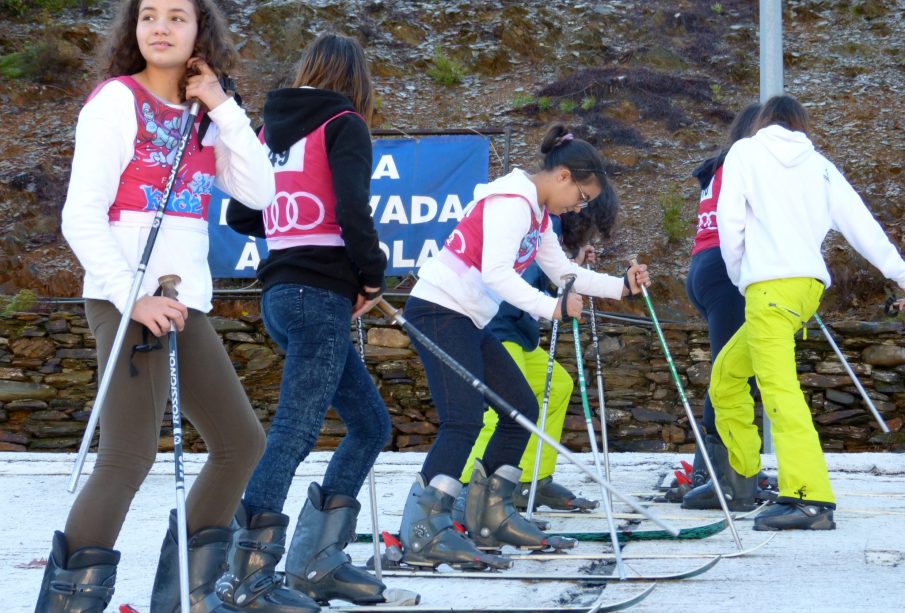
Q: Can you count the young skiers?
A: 6